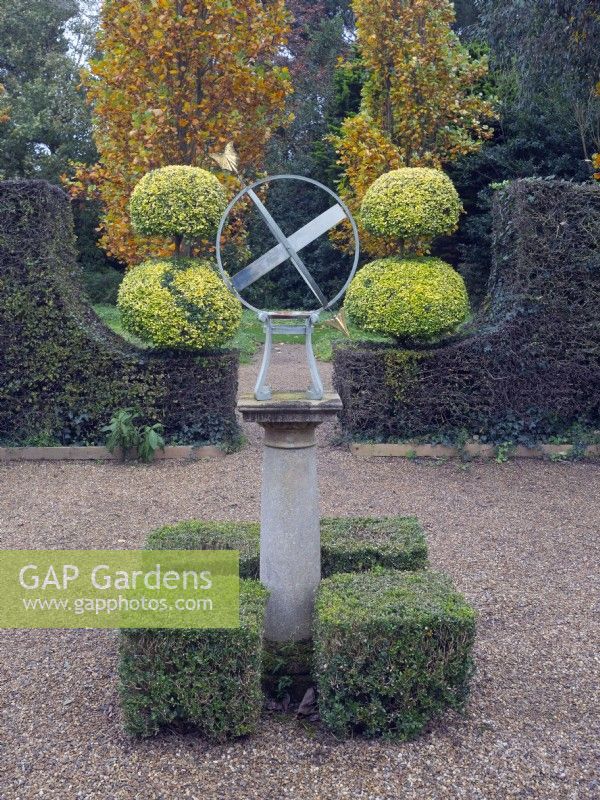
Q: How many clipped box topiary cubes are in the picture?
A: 4